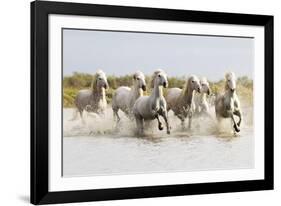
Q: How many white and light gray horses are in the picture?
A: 6